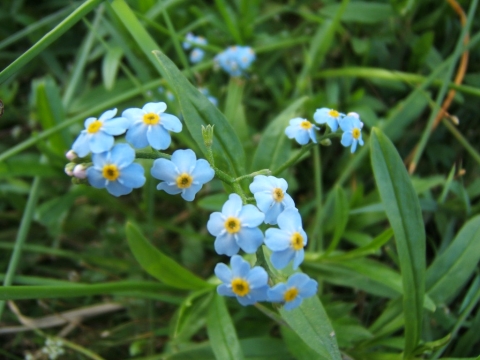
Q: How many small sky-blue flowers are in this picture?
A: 12